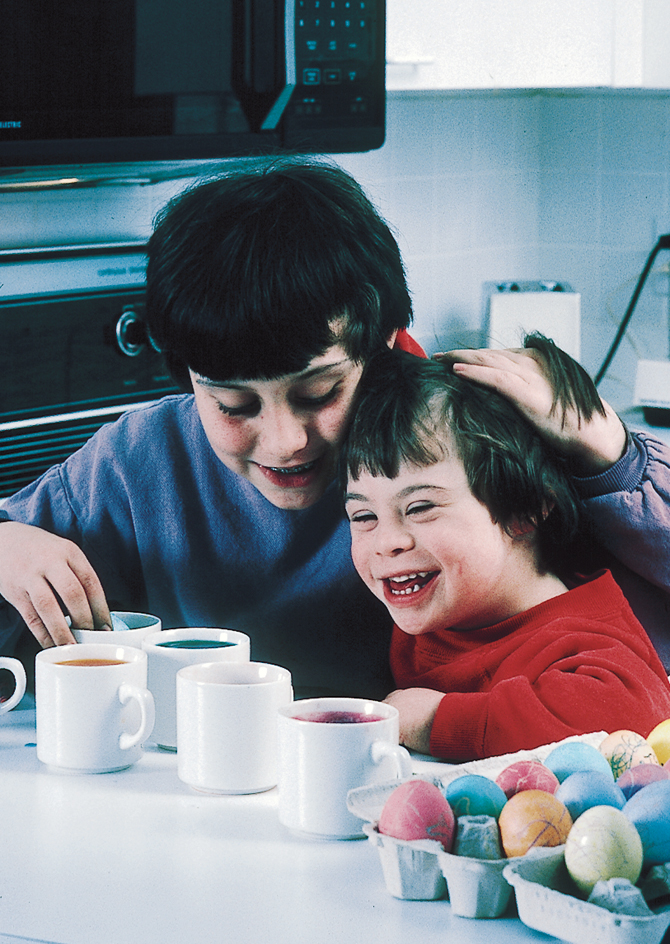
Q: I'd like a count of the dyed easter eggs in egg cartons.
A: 12